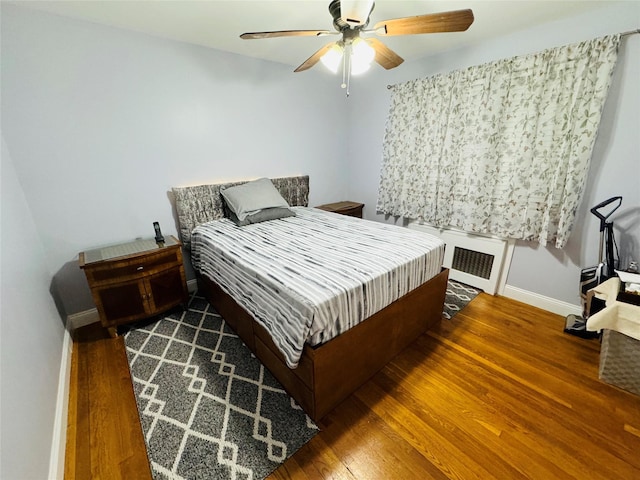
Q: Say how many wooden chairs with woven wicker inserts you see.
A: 0